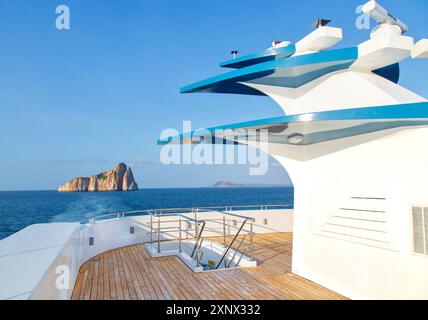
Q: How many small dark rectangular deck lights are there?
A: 5